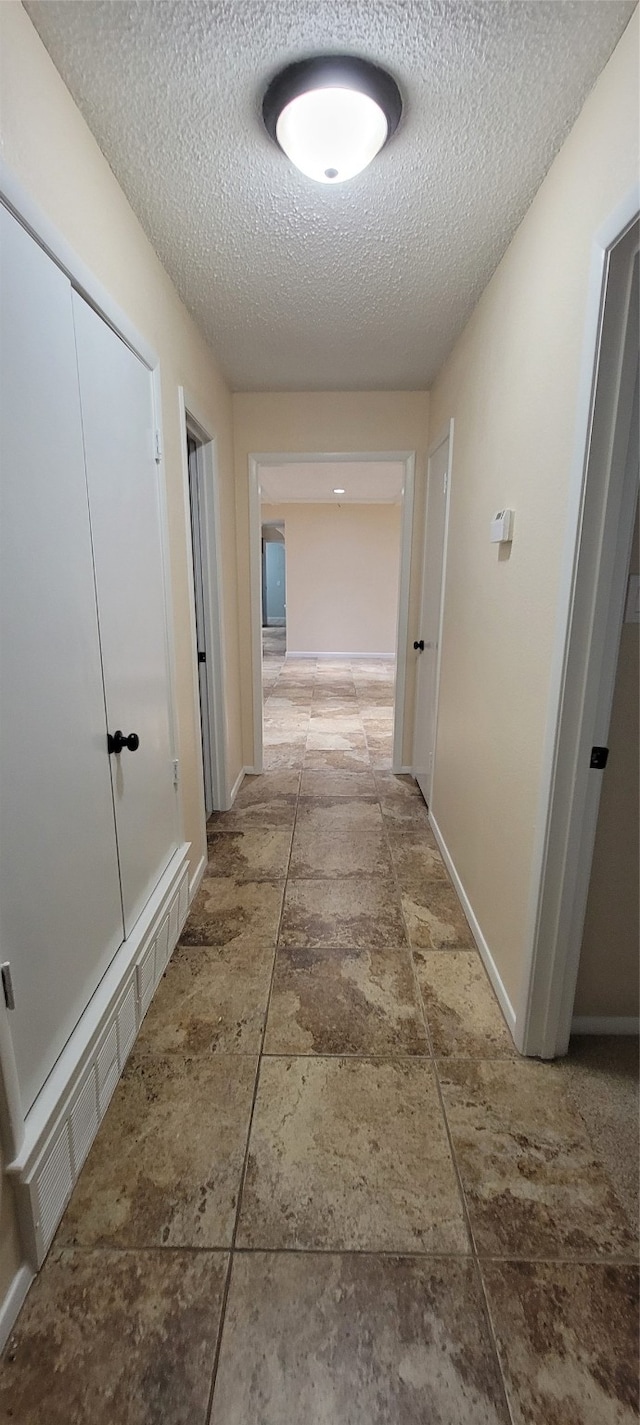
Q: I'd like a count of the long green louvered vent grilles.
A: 0